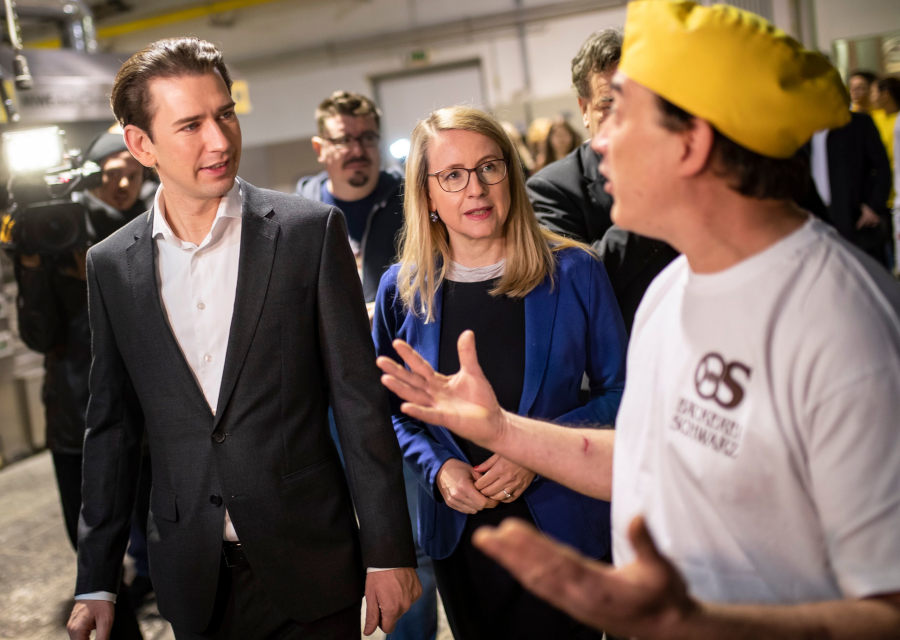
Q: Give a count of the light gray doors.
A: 1